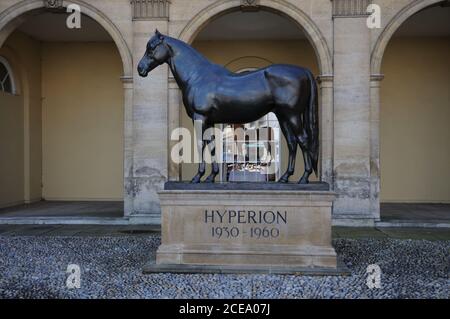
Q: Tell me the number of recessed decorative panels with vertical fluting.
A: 2